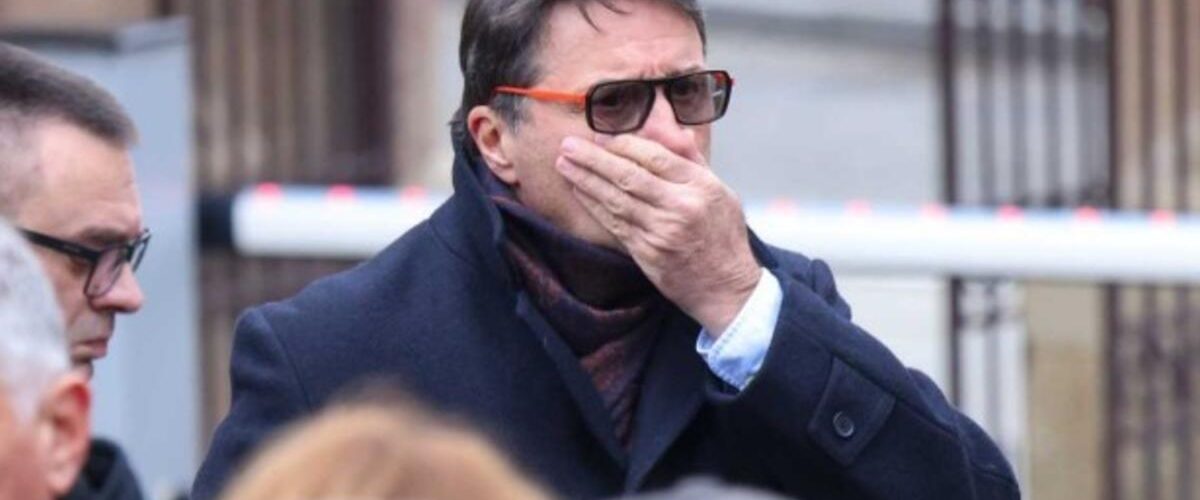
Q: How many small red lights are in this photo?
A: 9